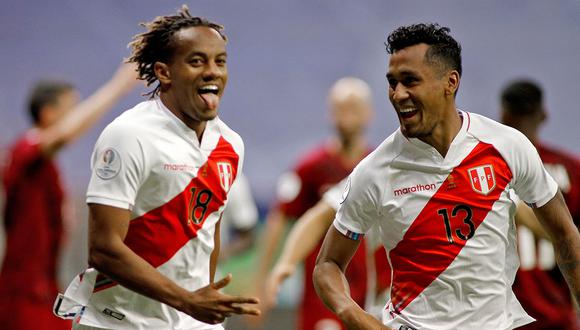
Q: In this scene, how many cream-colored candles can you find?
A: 0